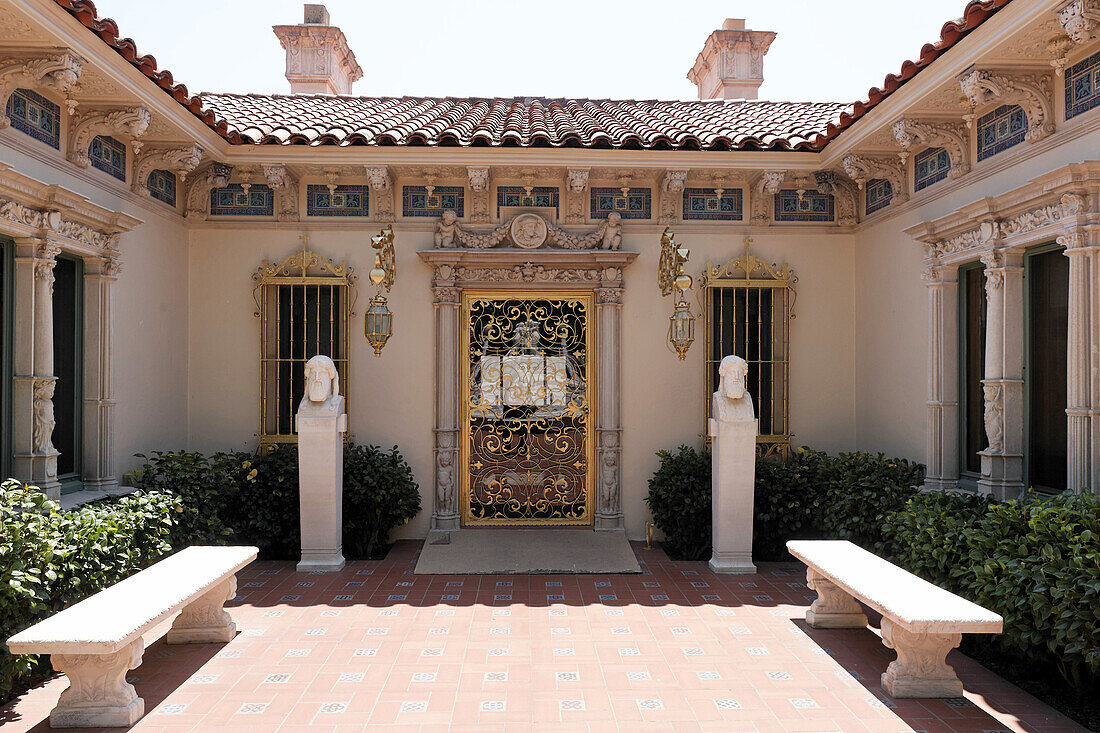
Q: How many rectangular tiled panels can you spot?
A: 14